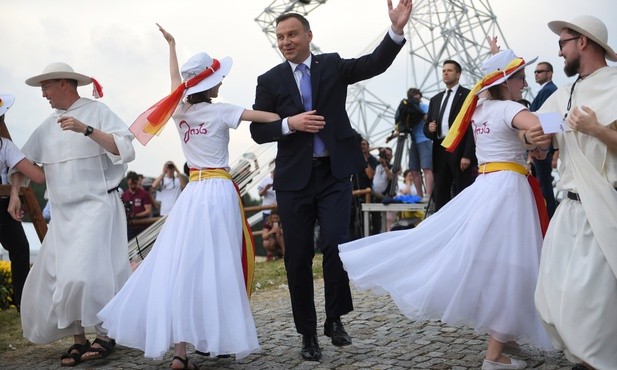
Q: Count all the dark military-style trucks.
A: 0